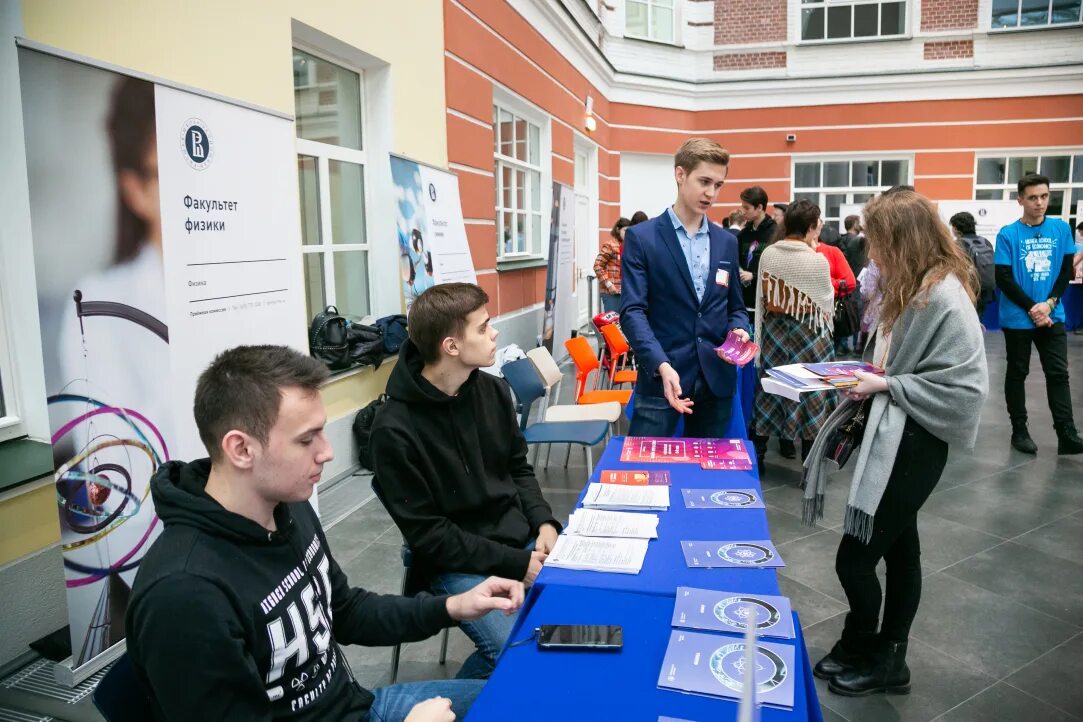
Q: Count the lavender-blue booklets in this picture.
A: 4